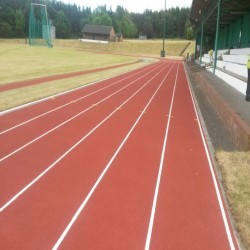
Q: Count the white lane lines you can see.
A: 7